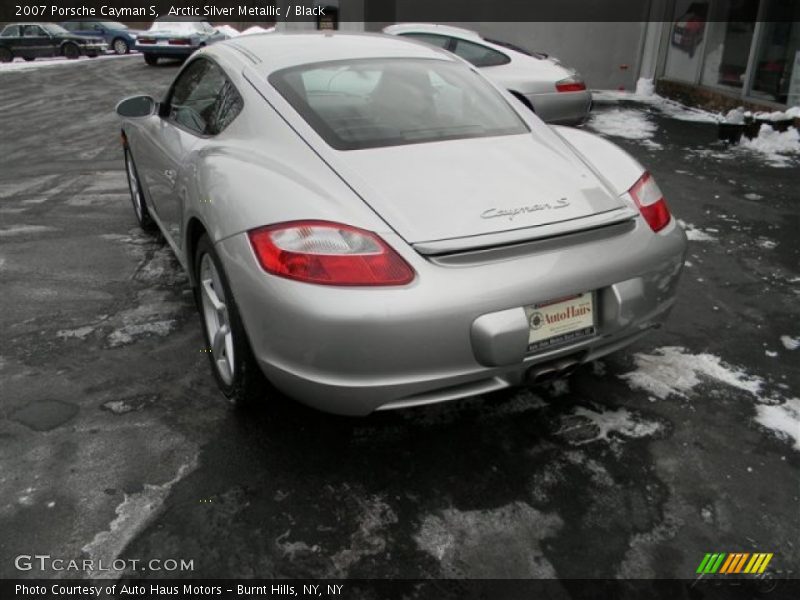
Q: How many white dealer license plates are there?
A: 1